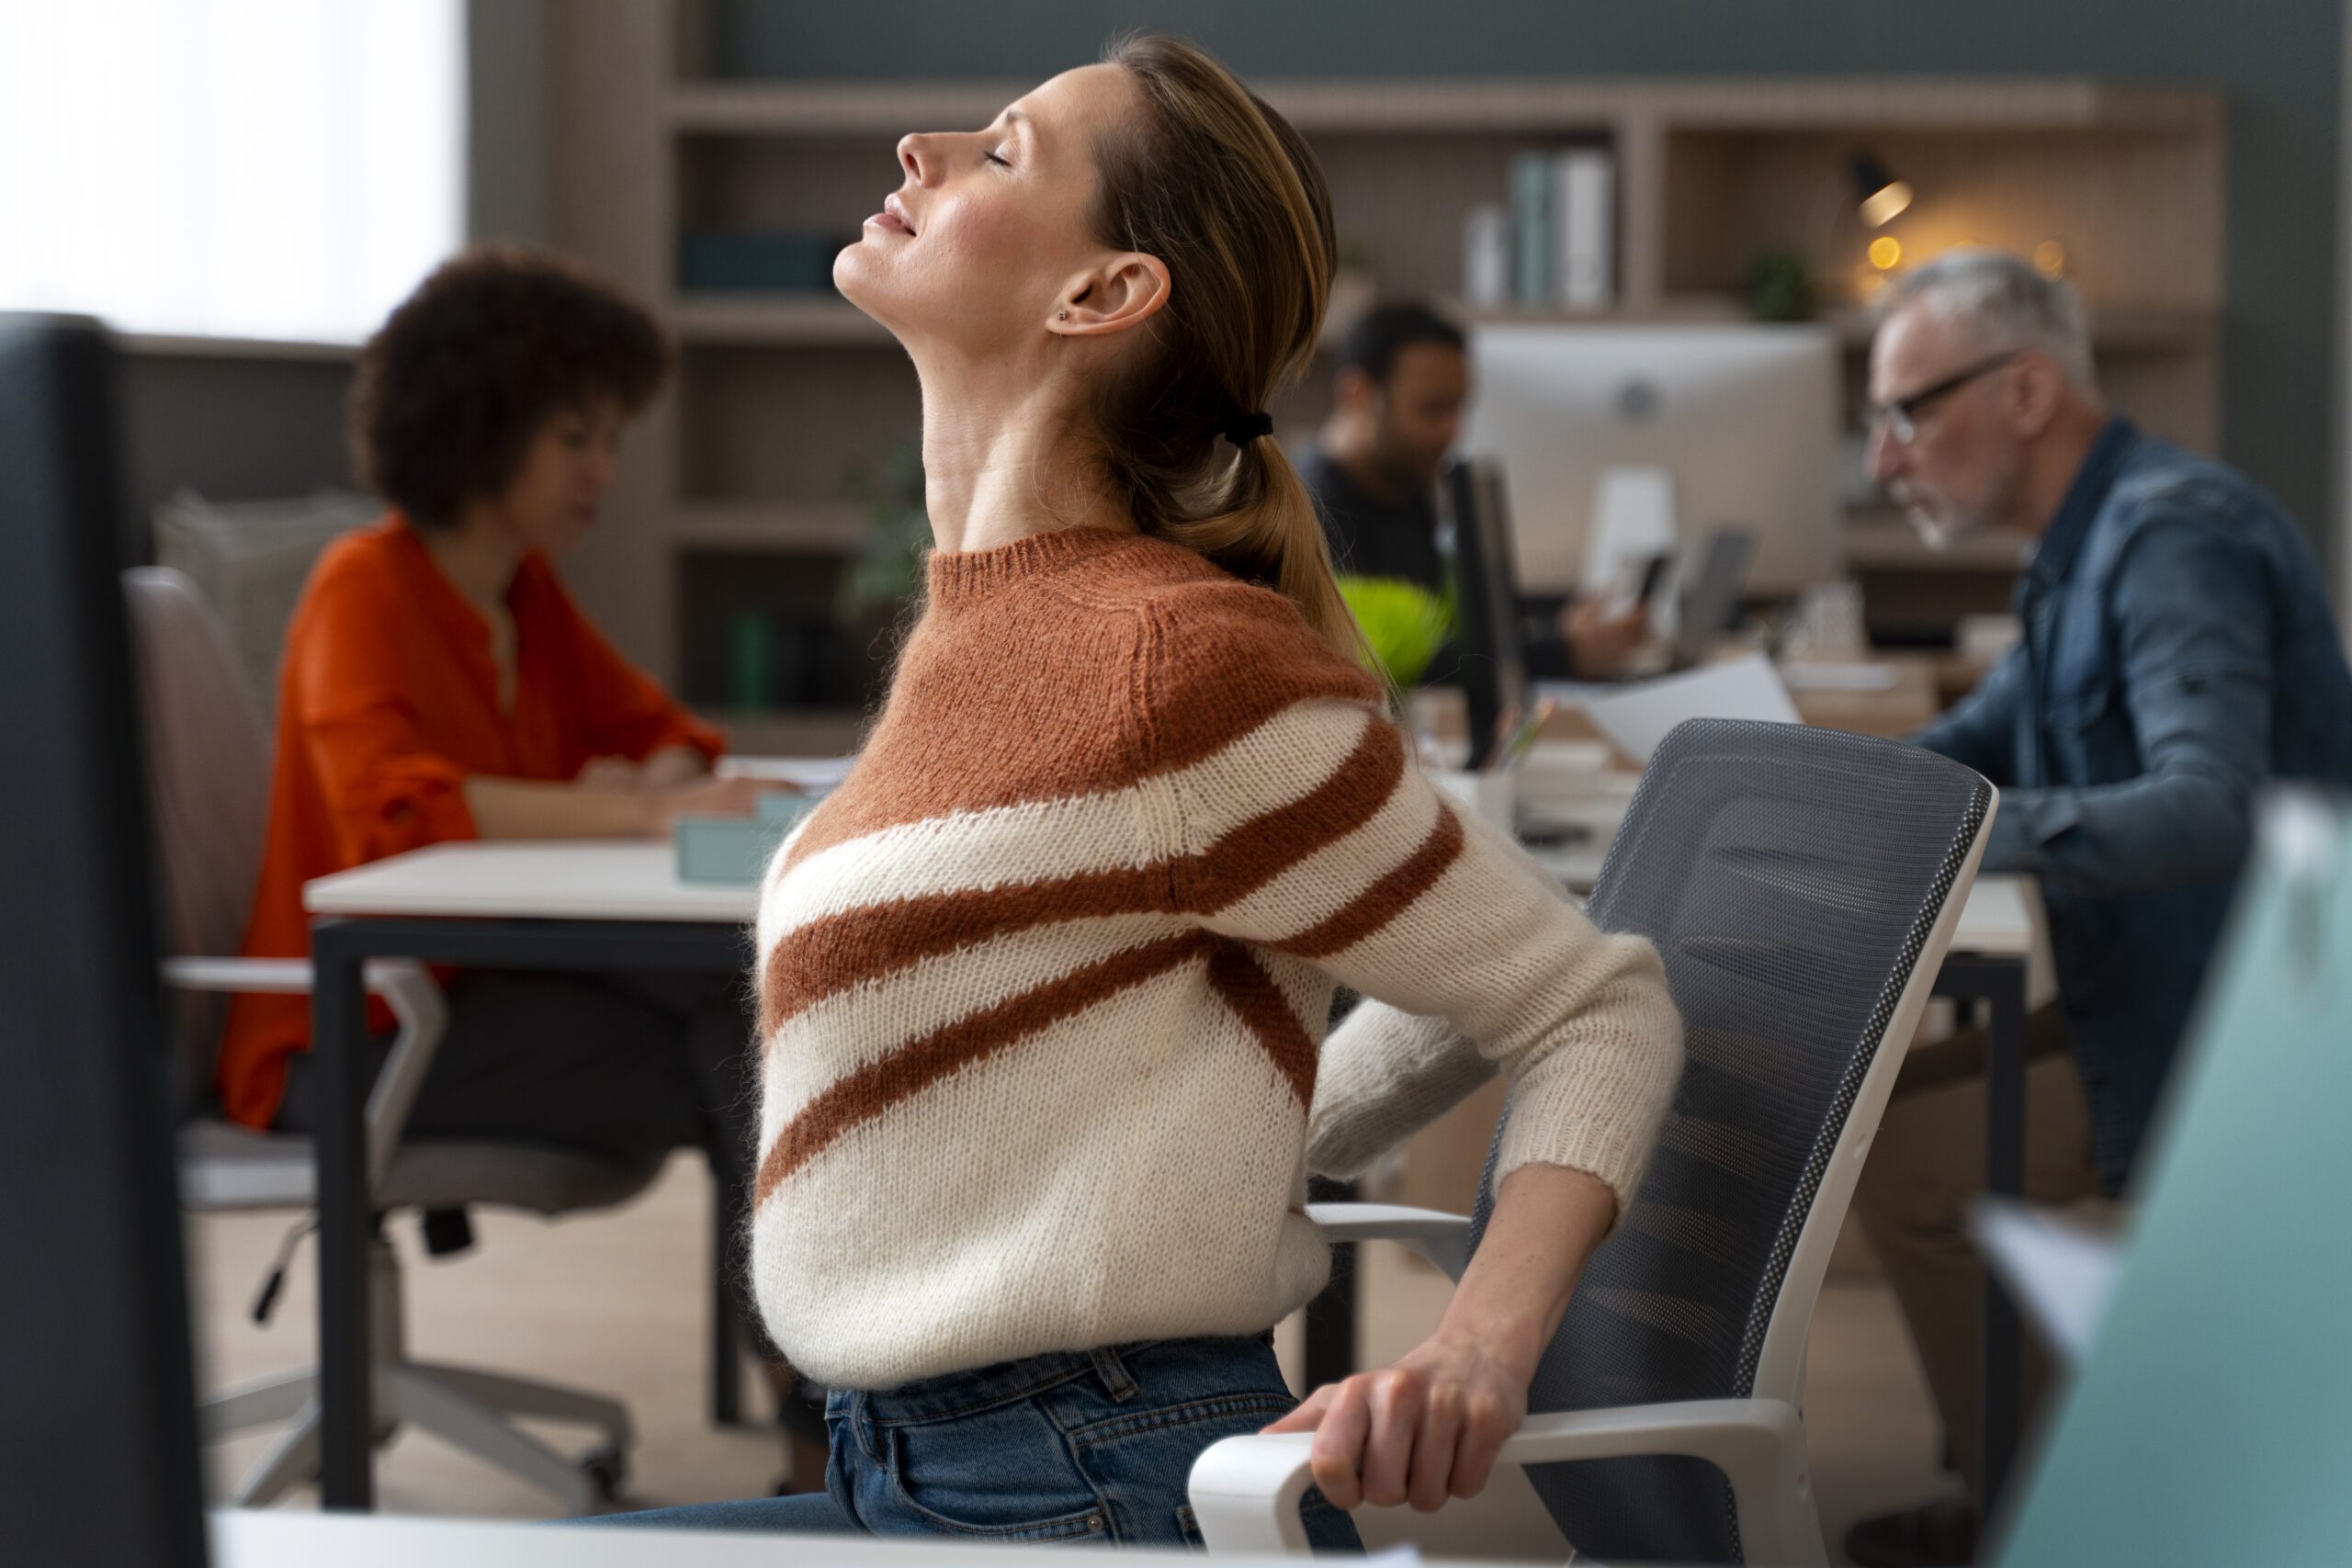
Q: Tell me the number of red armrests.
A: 0